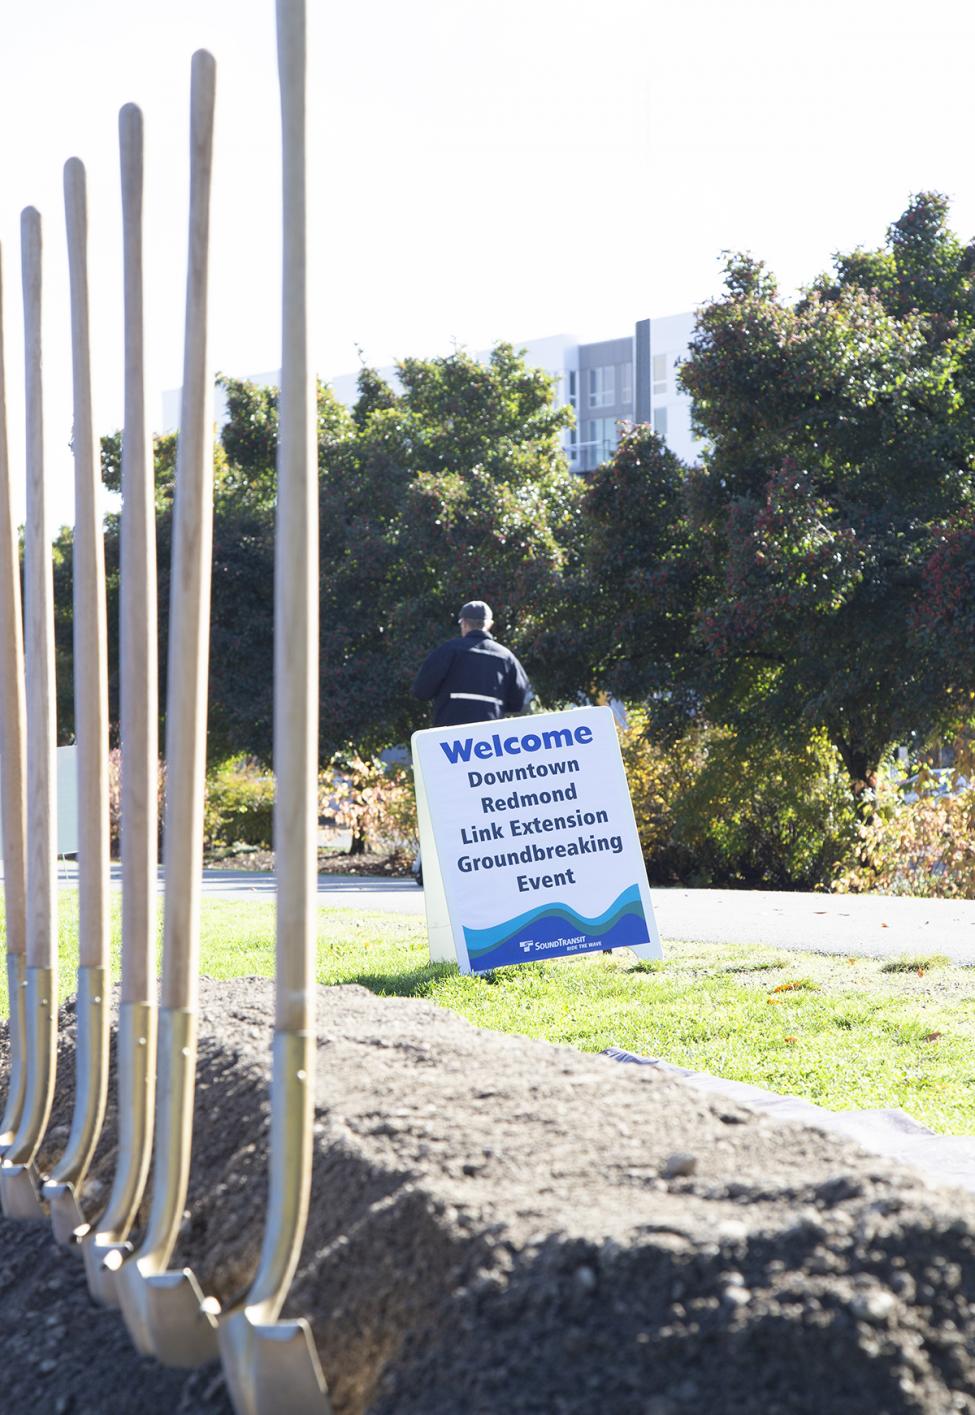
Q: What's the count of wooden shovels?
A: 6